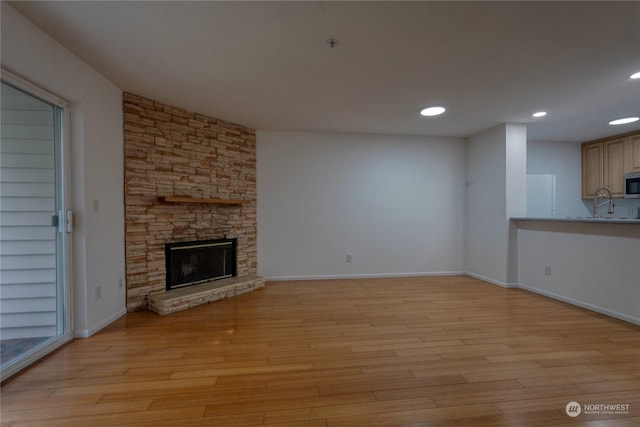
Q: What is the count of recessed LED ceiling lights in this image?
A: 4